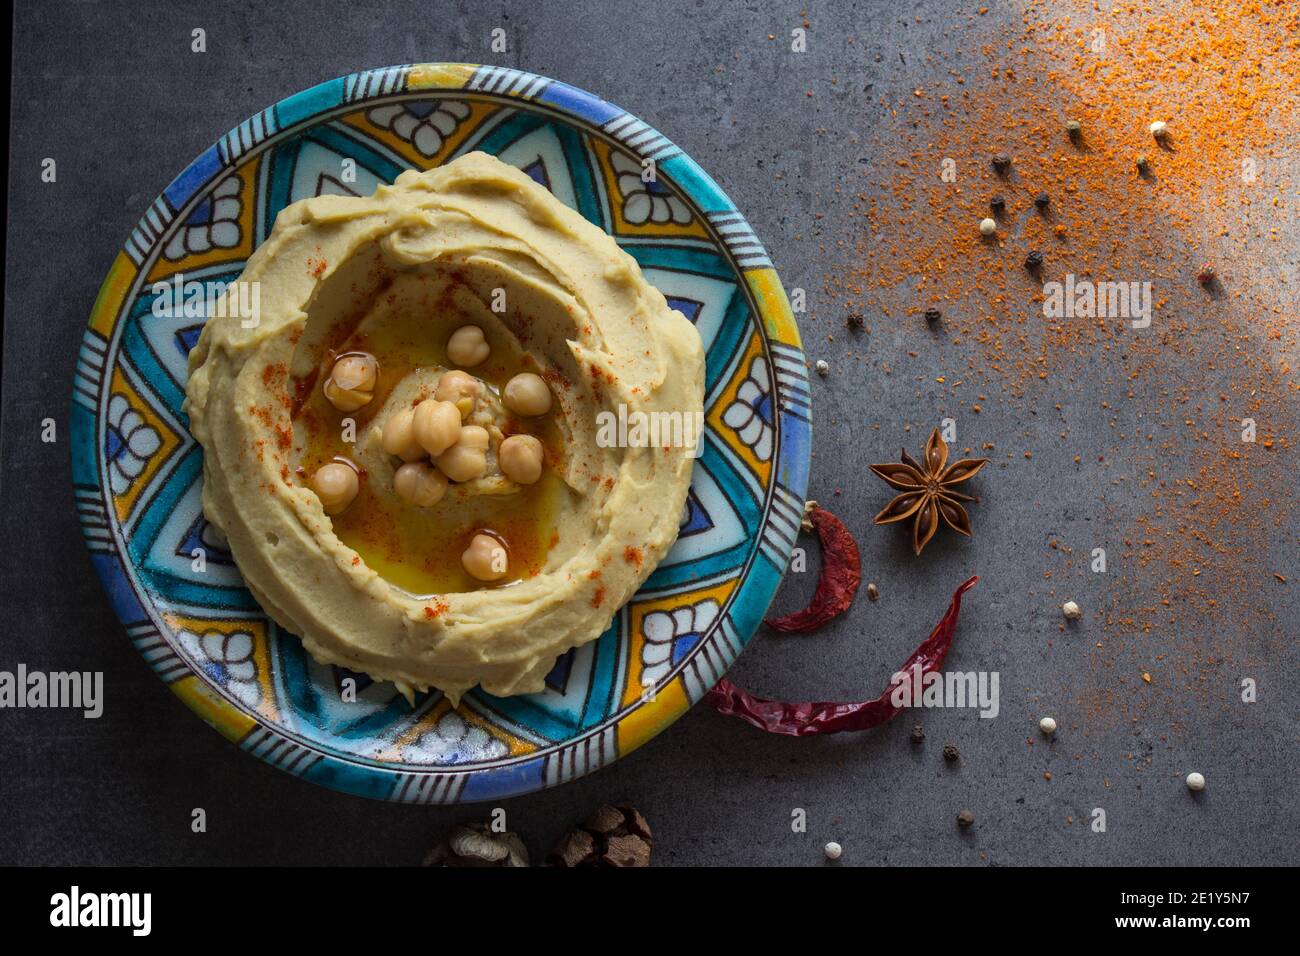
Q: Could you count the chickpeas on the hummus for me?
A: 11